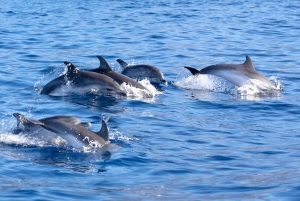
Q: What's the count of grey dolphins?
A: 6